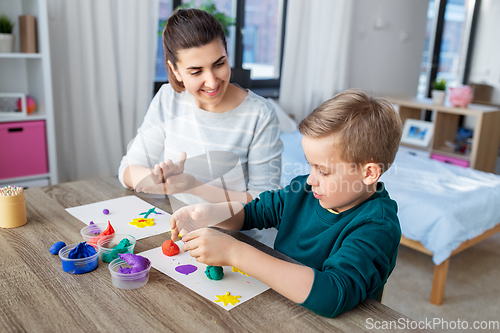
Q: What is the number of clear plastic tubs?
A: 4